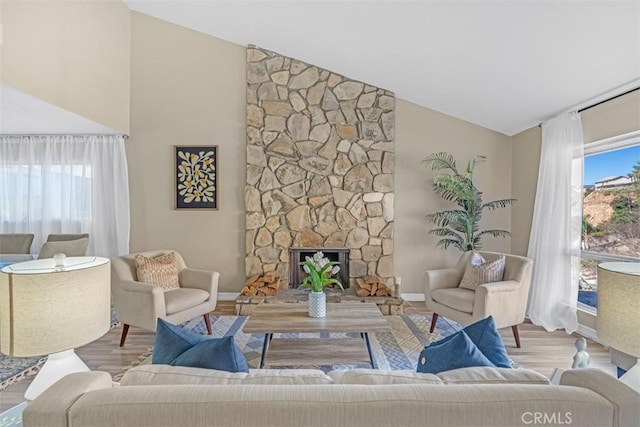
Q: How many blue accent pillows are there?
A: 4